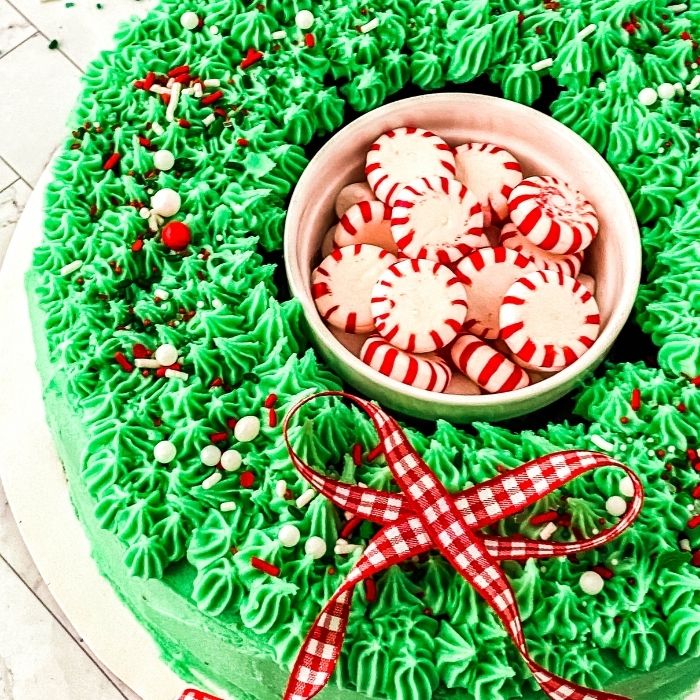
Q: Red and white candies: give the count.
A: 12